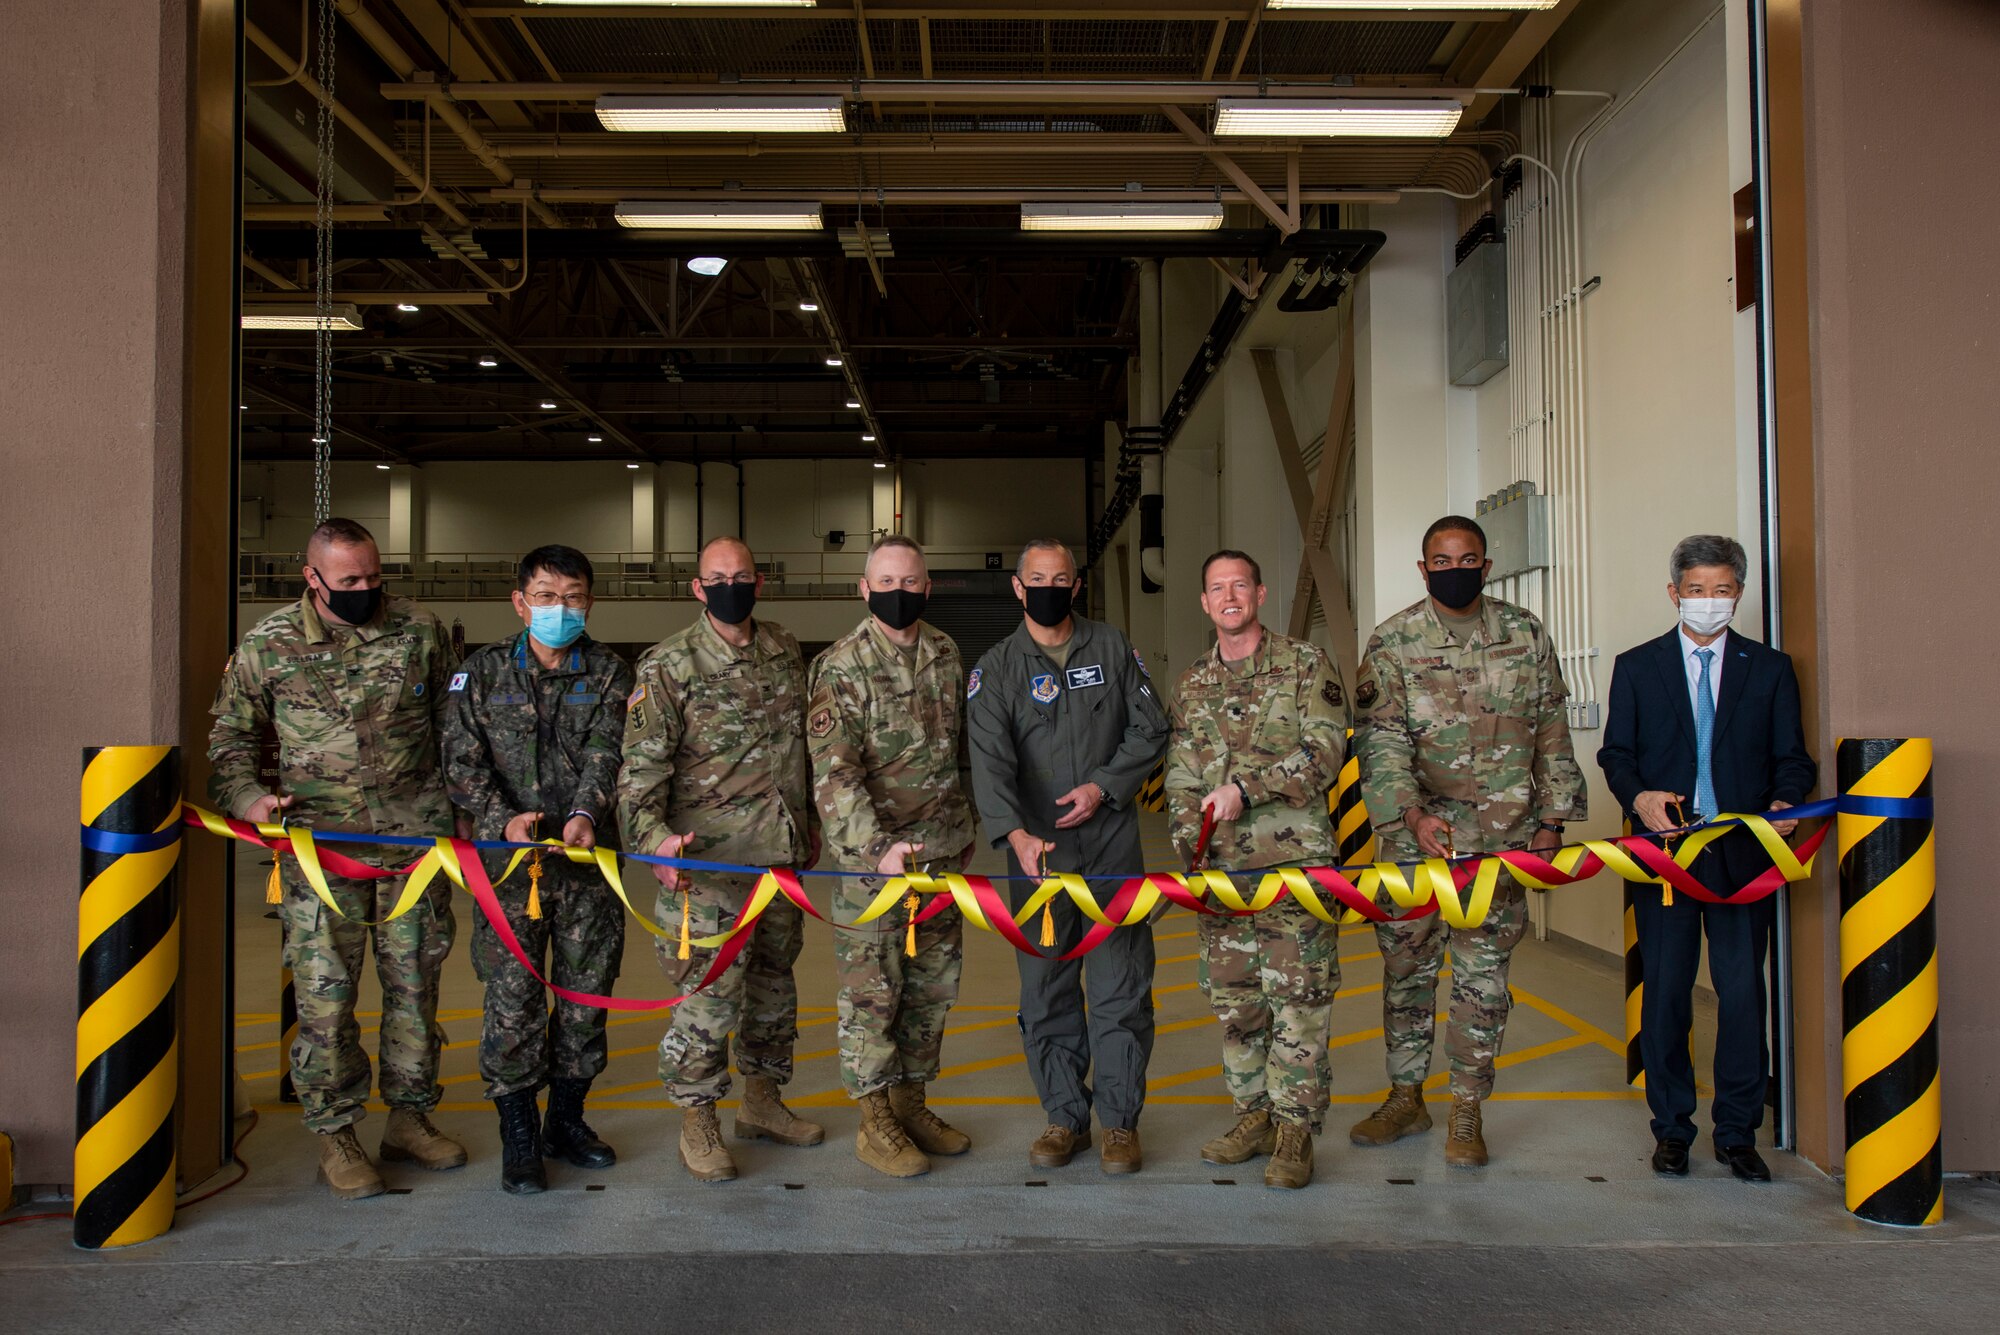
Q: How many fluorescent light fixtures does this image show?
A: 7